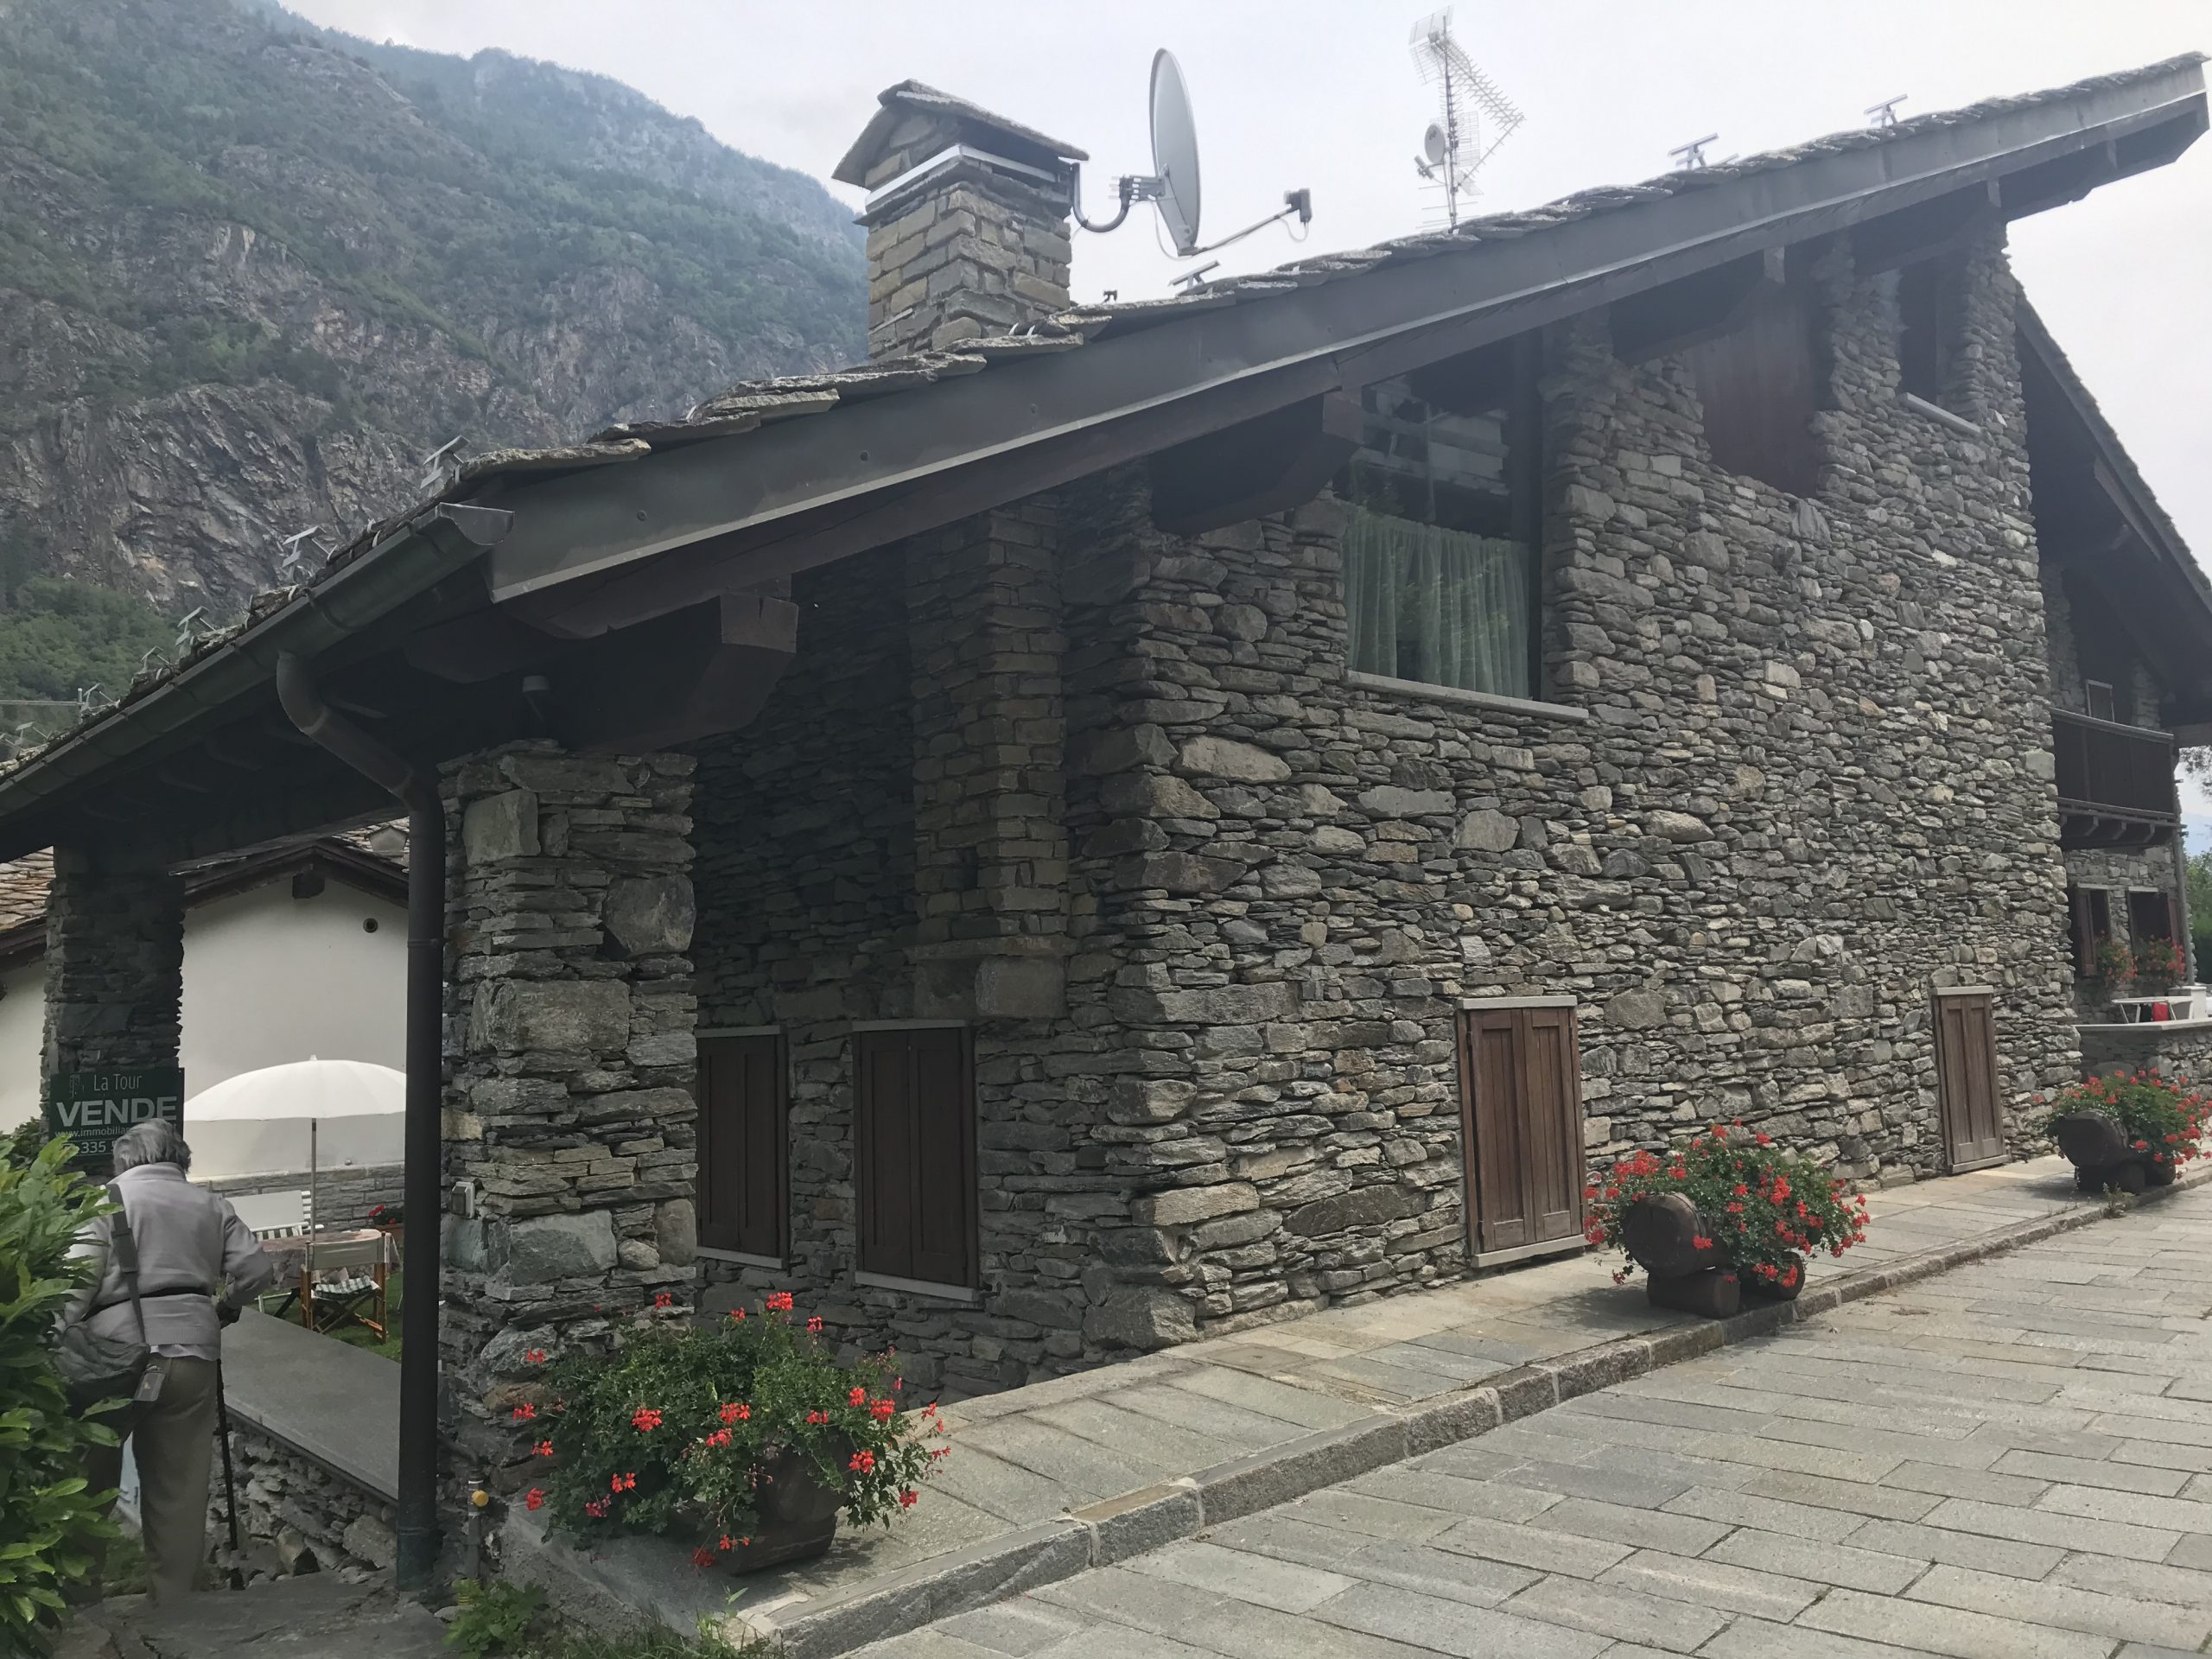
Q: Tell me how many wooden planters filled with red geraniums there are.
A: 3